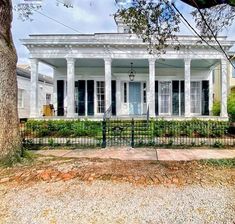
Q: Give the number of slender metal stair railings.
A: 2